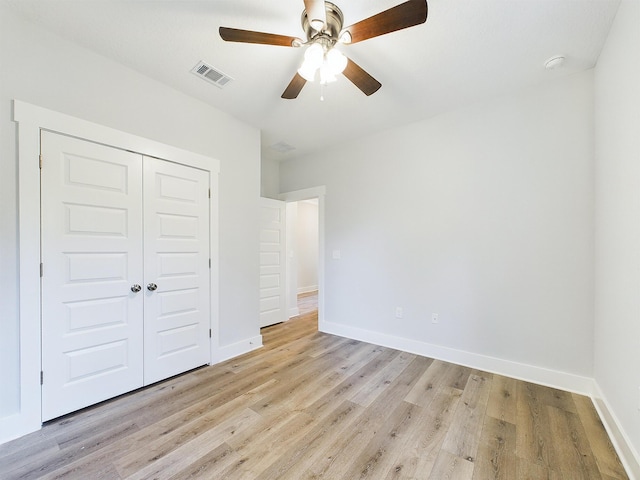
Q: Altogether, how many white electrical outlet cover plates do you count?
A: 2